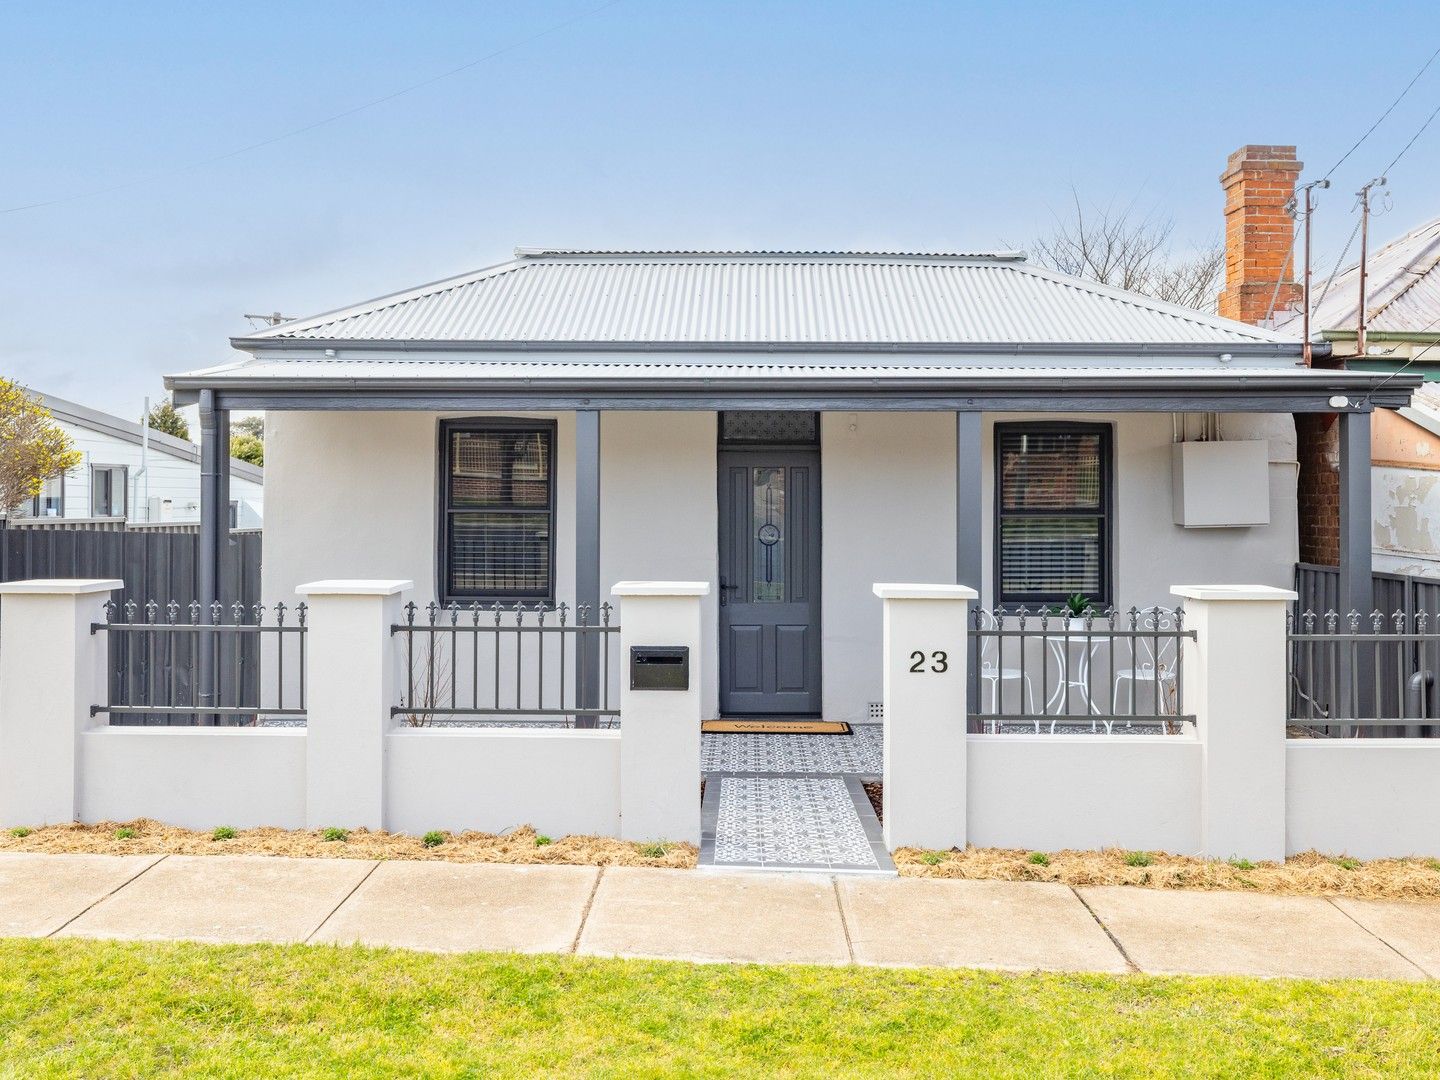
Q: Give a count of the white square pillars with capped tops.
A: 5